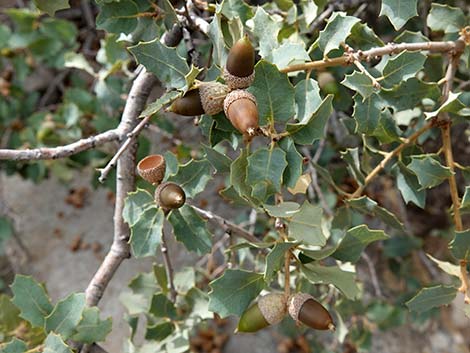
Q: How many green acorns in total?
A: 1